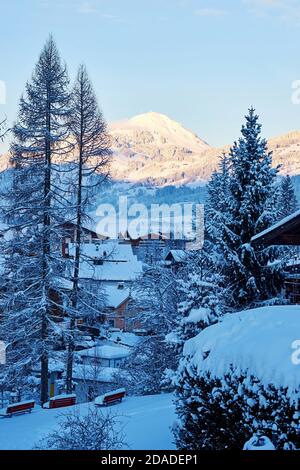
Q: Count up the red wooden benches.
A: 3